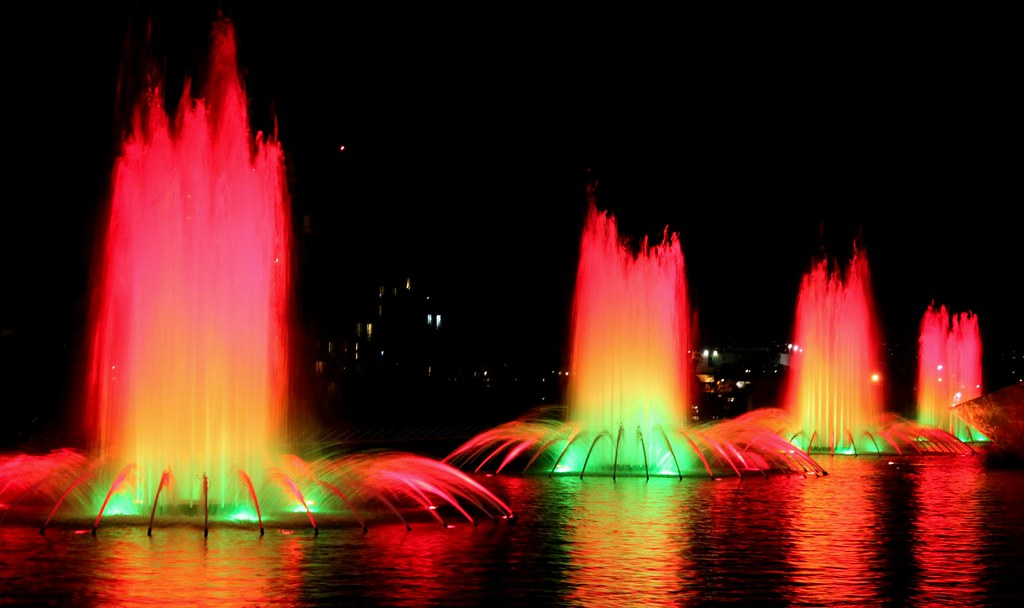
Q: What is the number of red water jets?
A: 4